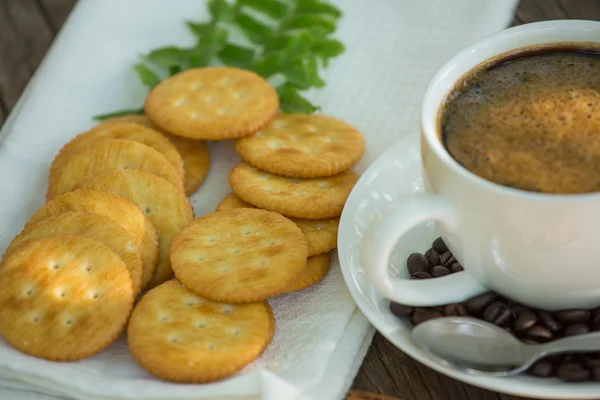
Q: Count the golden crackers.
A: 14